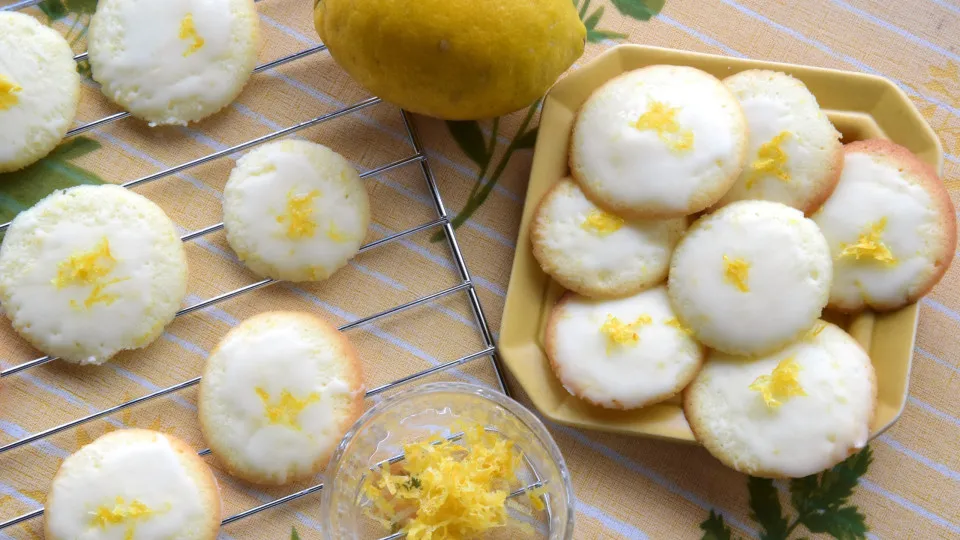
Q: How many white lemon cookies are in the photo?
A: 13